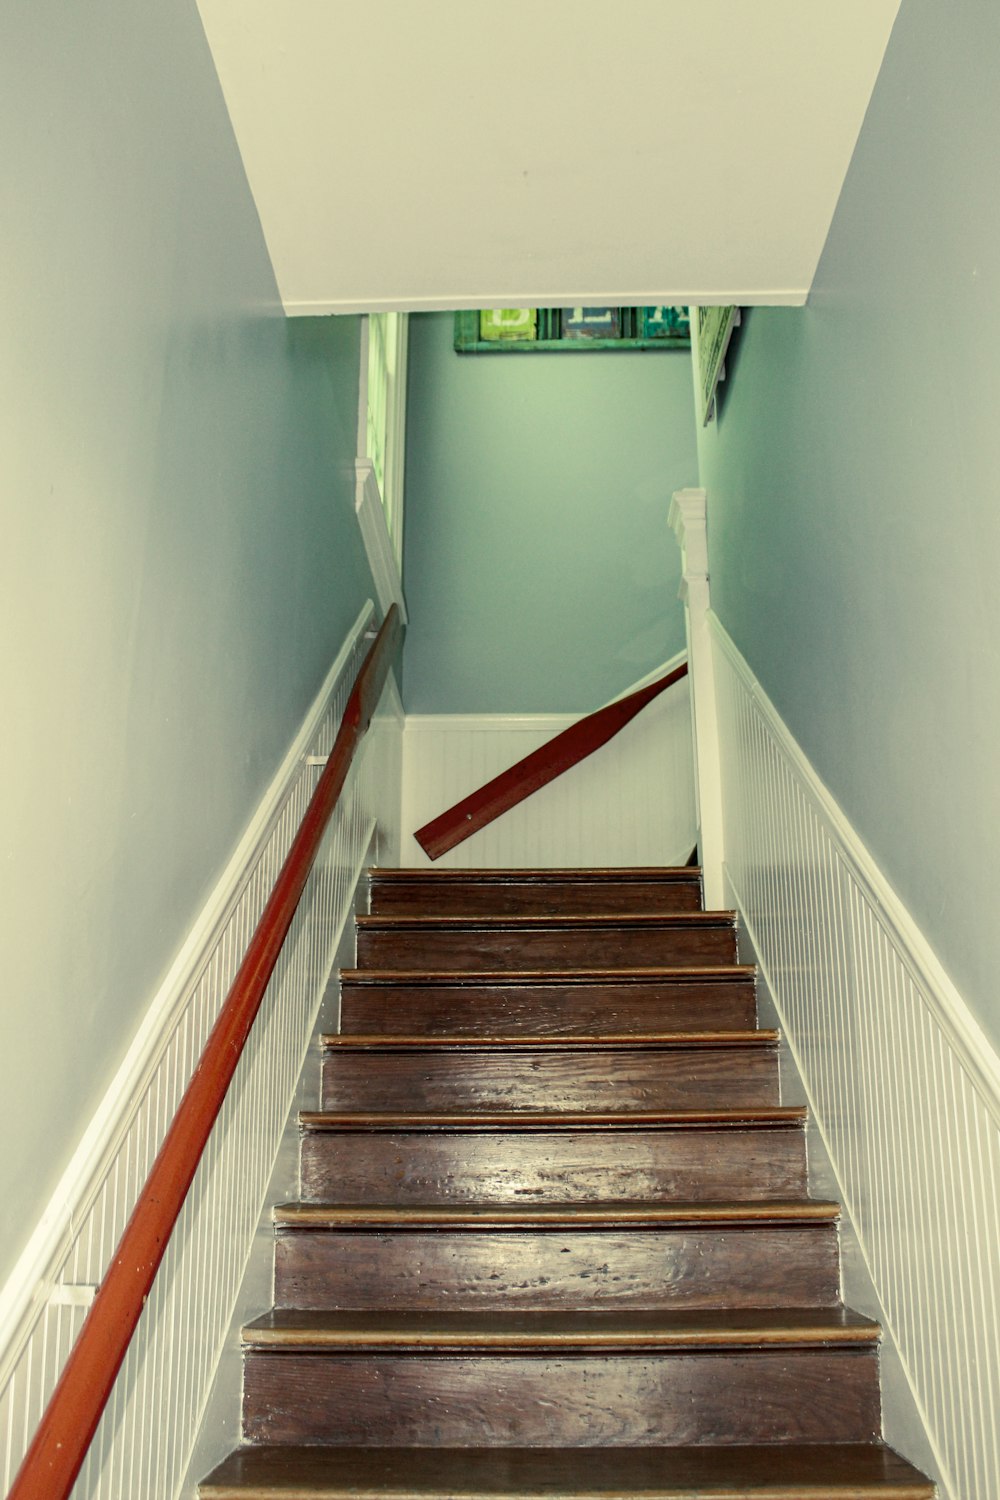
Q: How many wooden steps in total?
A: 8